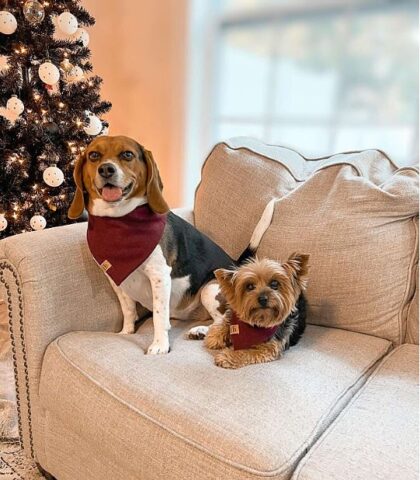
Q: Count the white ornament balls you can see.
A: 10